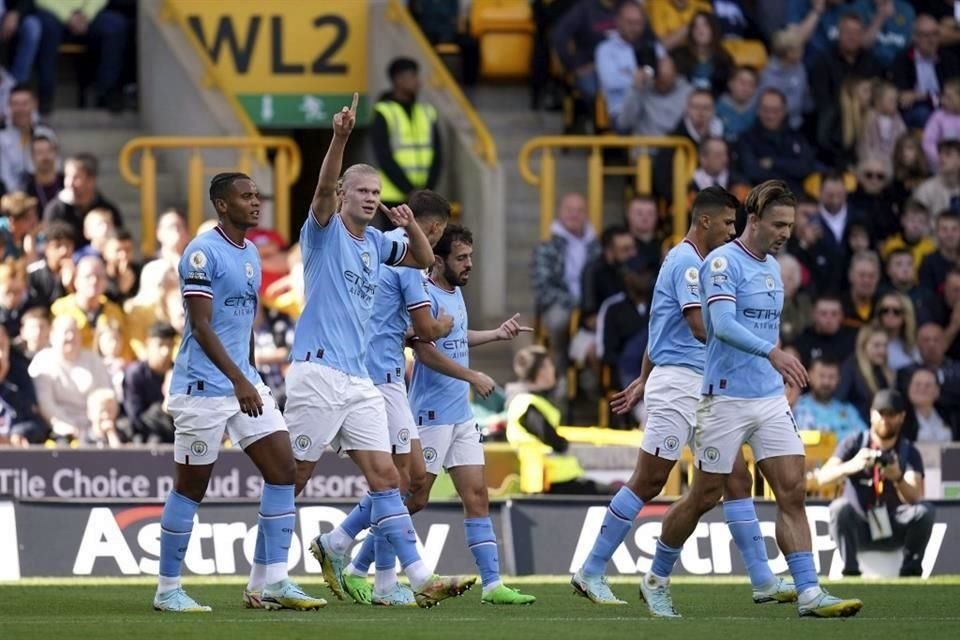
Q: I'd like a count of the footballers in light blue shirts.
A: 6